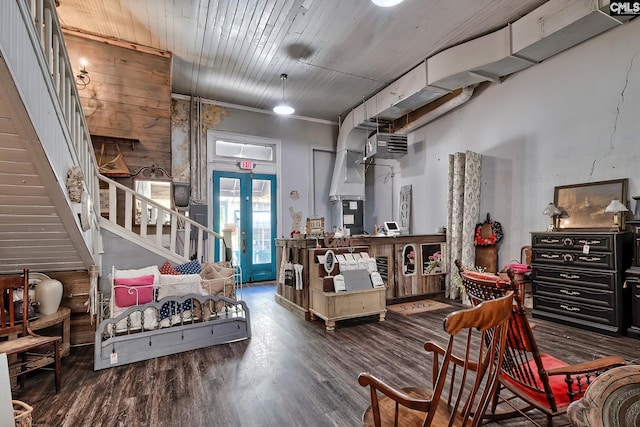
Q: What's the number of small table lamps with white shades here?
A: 2